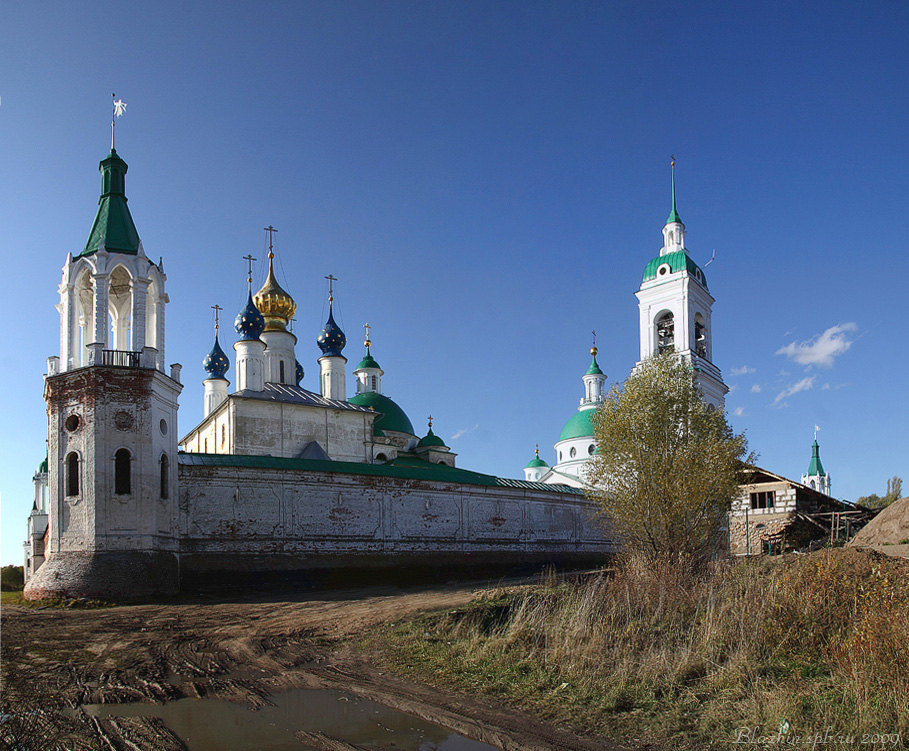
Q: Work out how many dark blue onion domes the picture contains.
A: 4